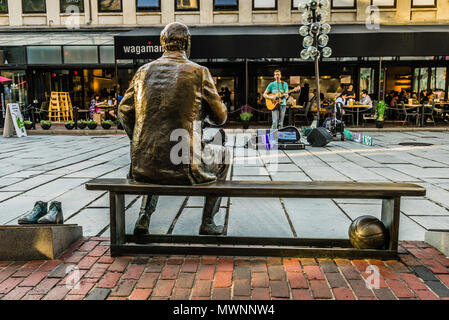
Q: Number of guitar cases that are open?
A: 1